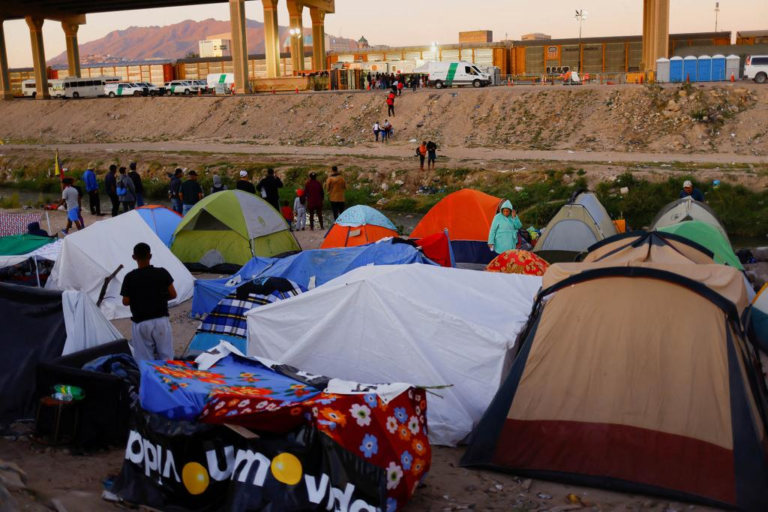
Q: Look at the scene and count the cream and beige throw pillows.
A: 0